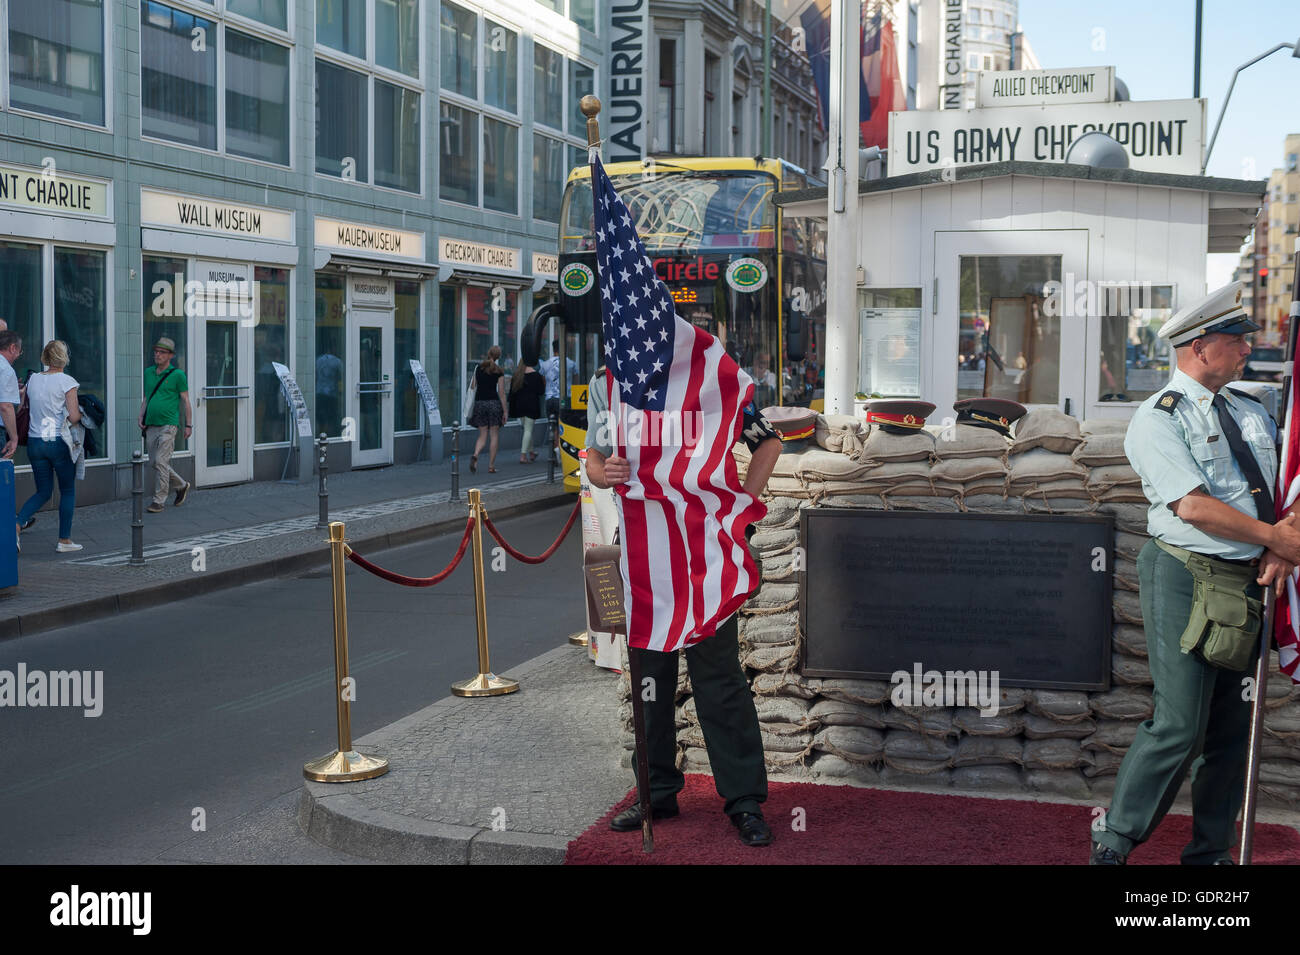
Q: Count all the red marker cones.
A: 0